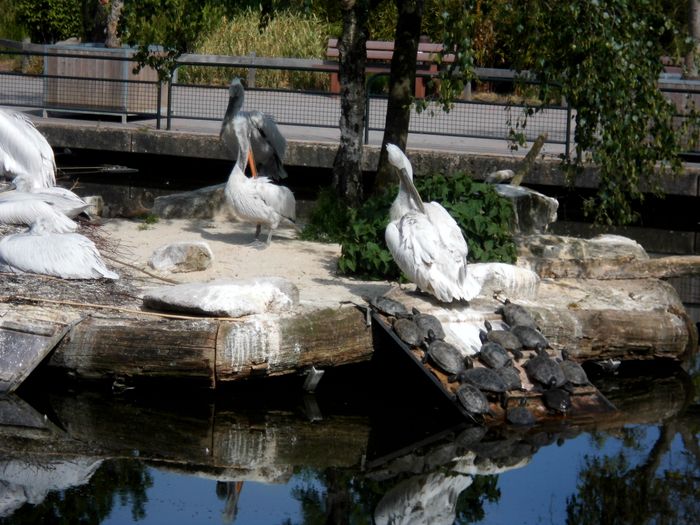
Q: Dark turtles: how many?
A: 15